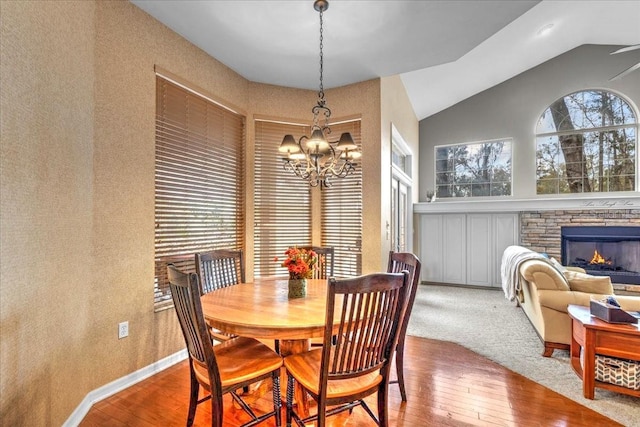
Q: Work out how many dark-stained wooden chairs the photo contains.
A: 5